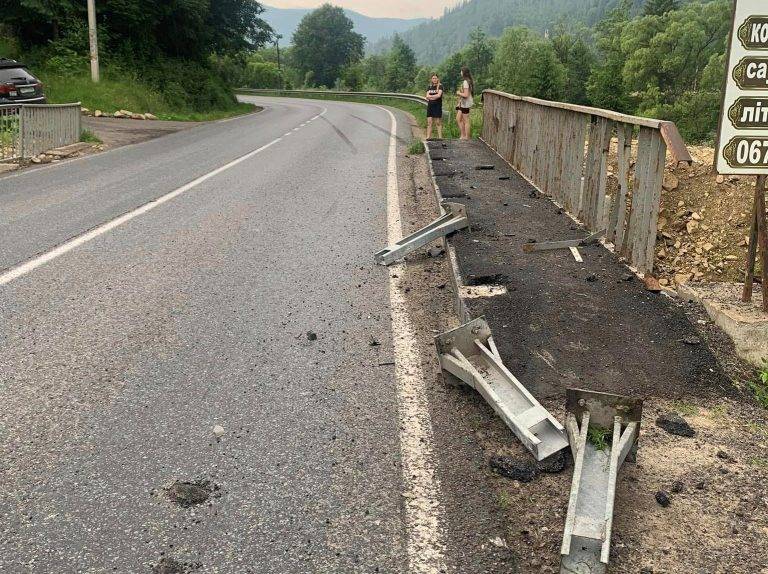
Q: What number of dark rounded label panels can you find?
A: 4